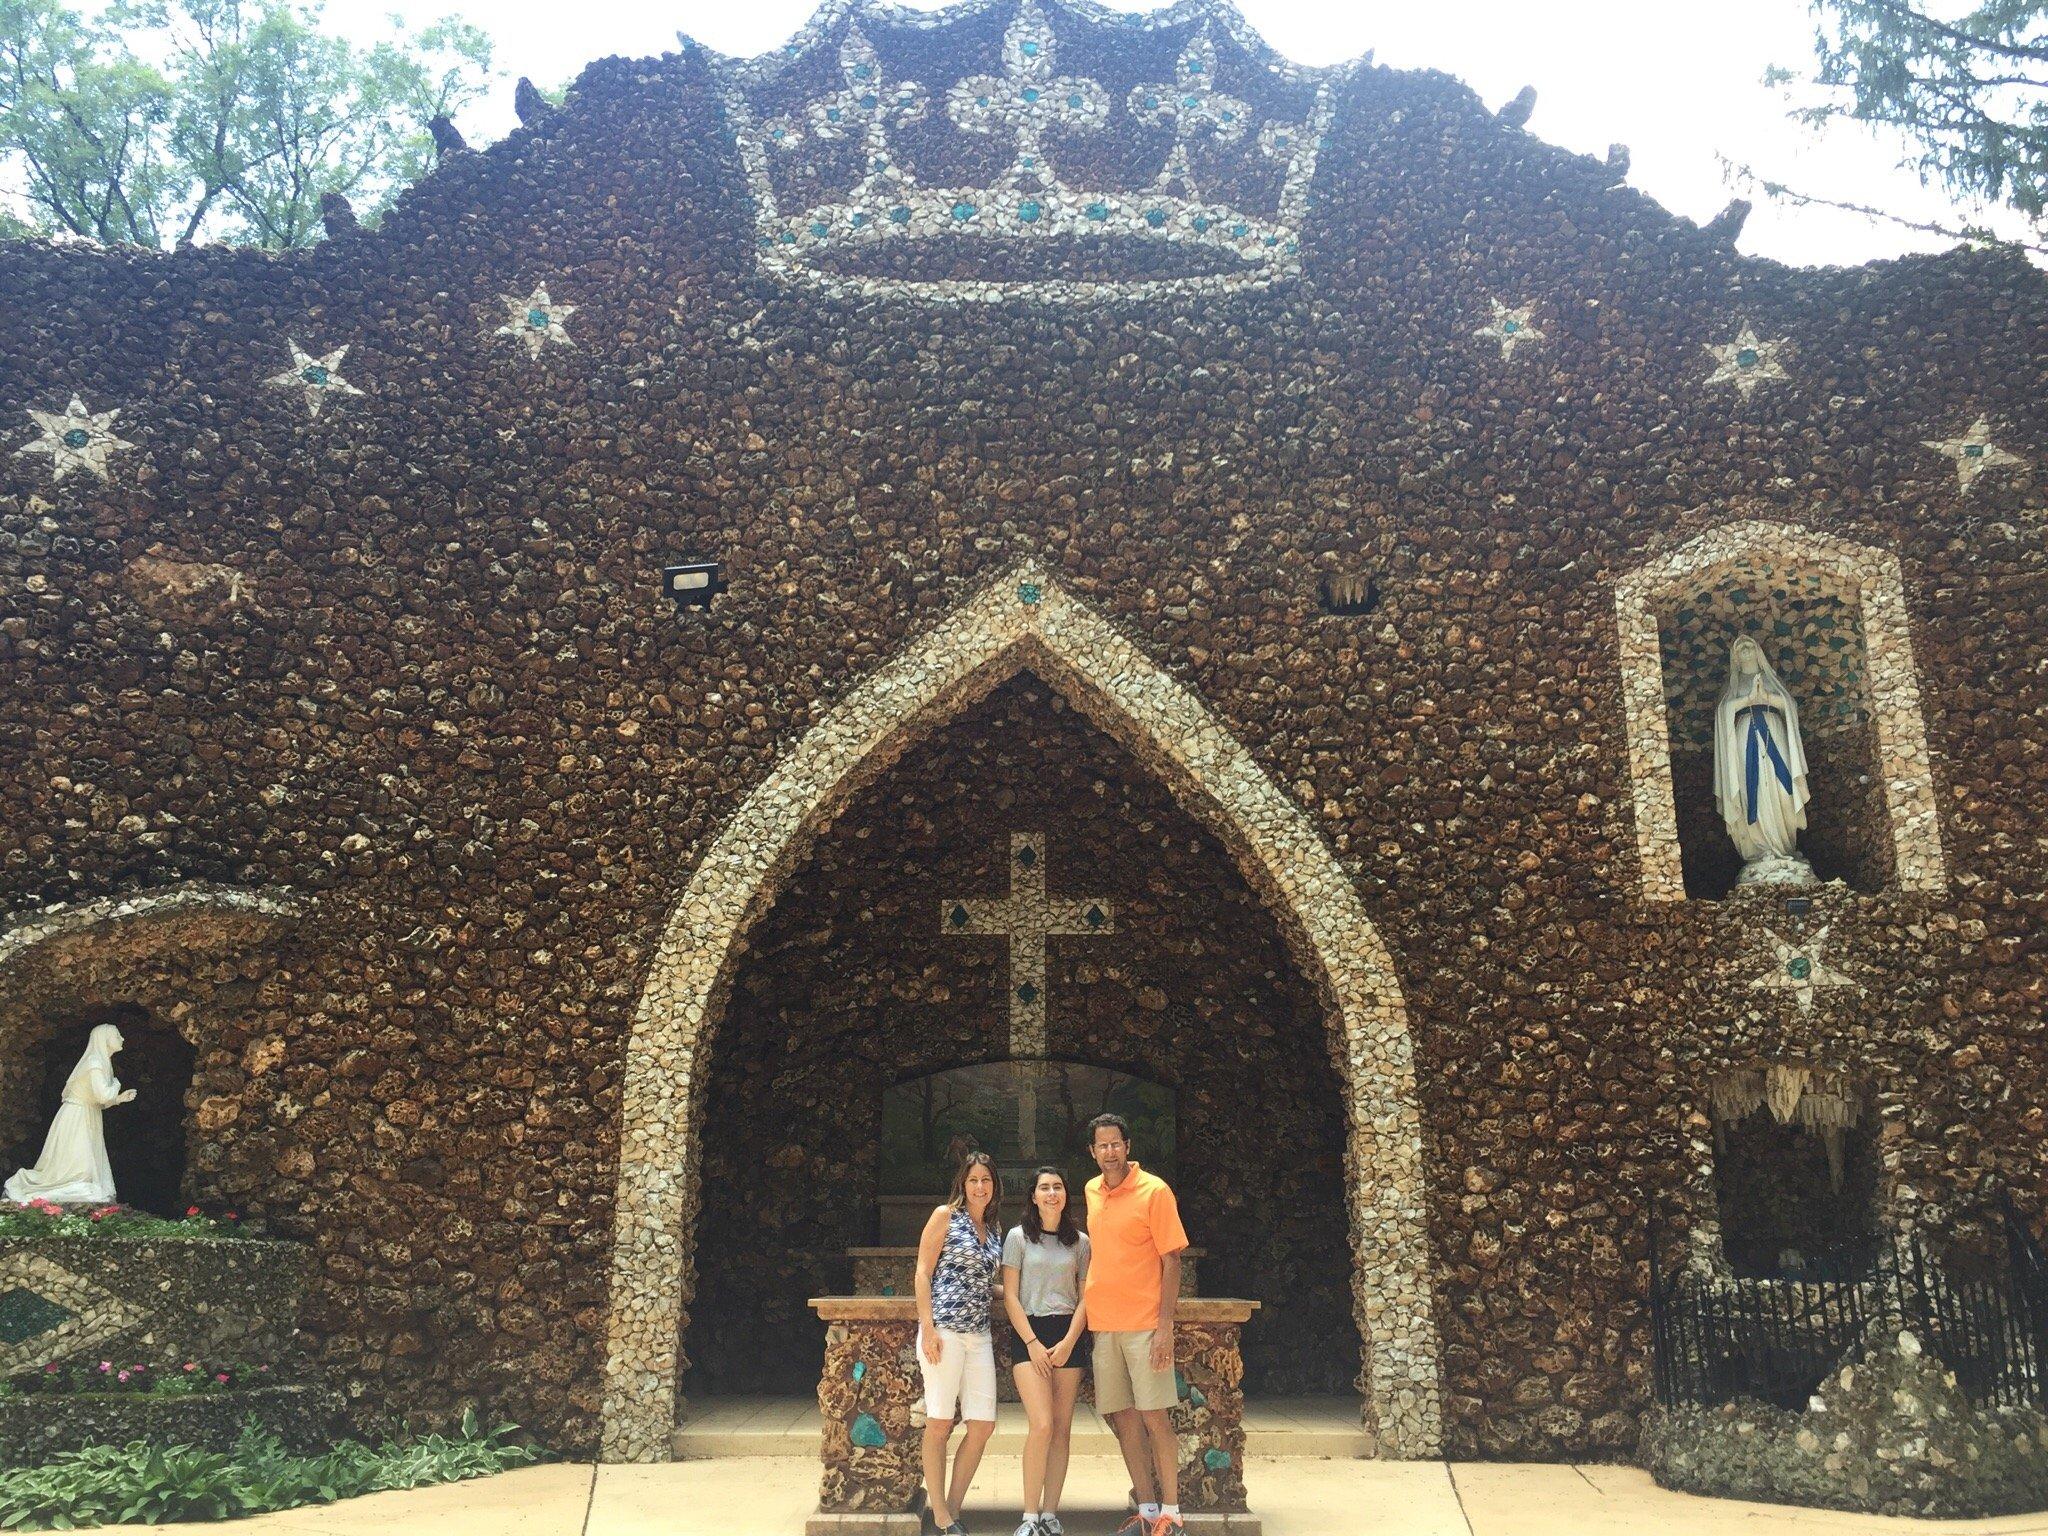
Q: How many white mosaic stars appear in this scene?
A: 7